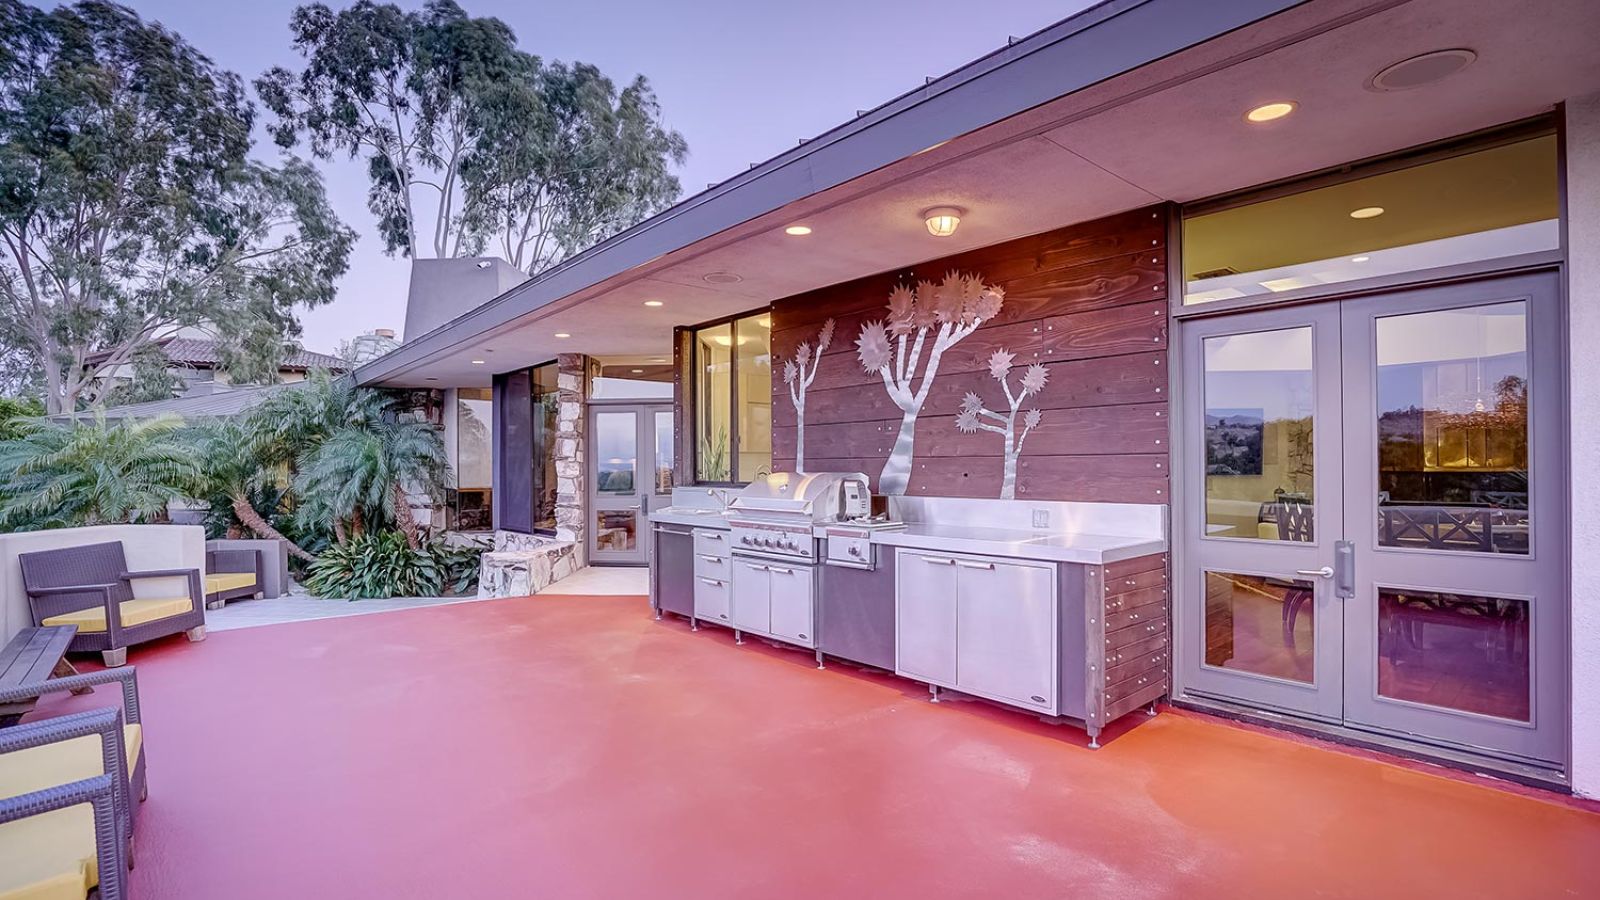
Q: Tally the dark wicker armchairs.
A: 4